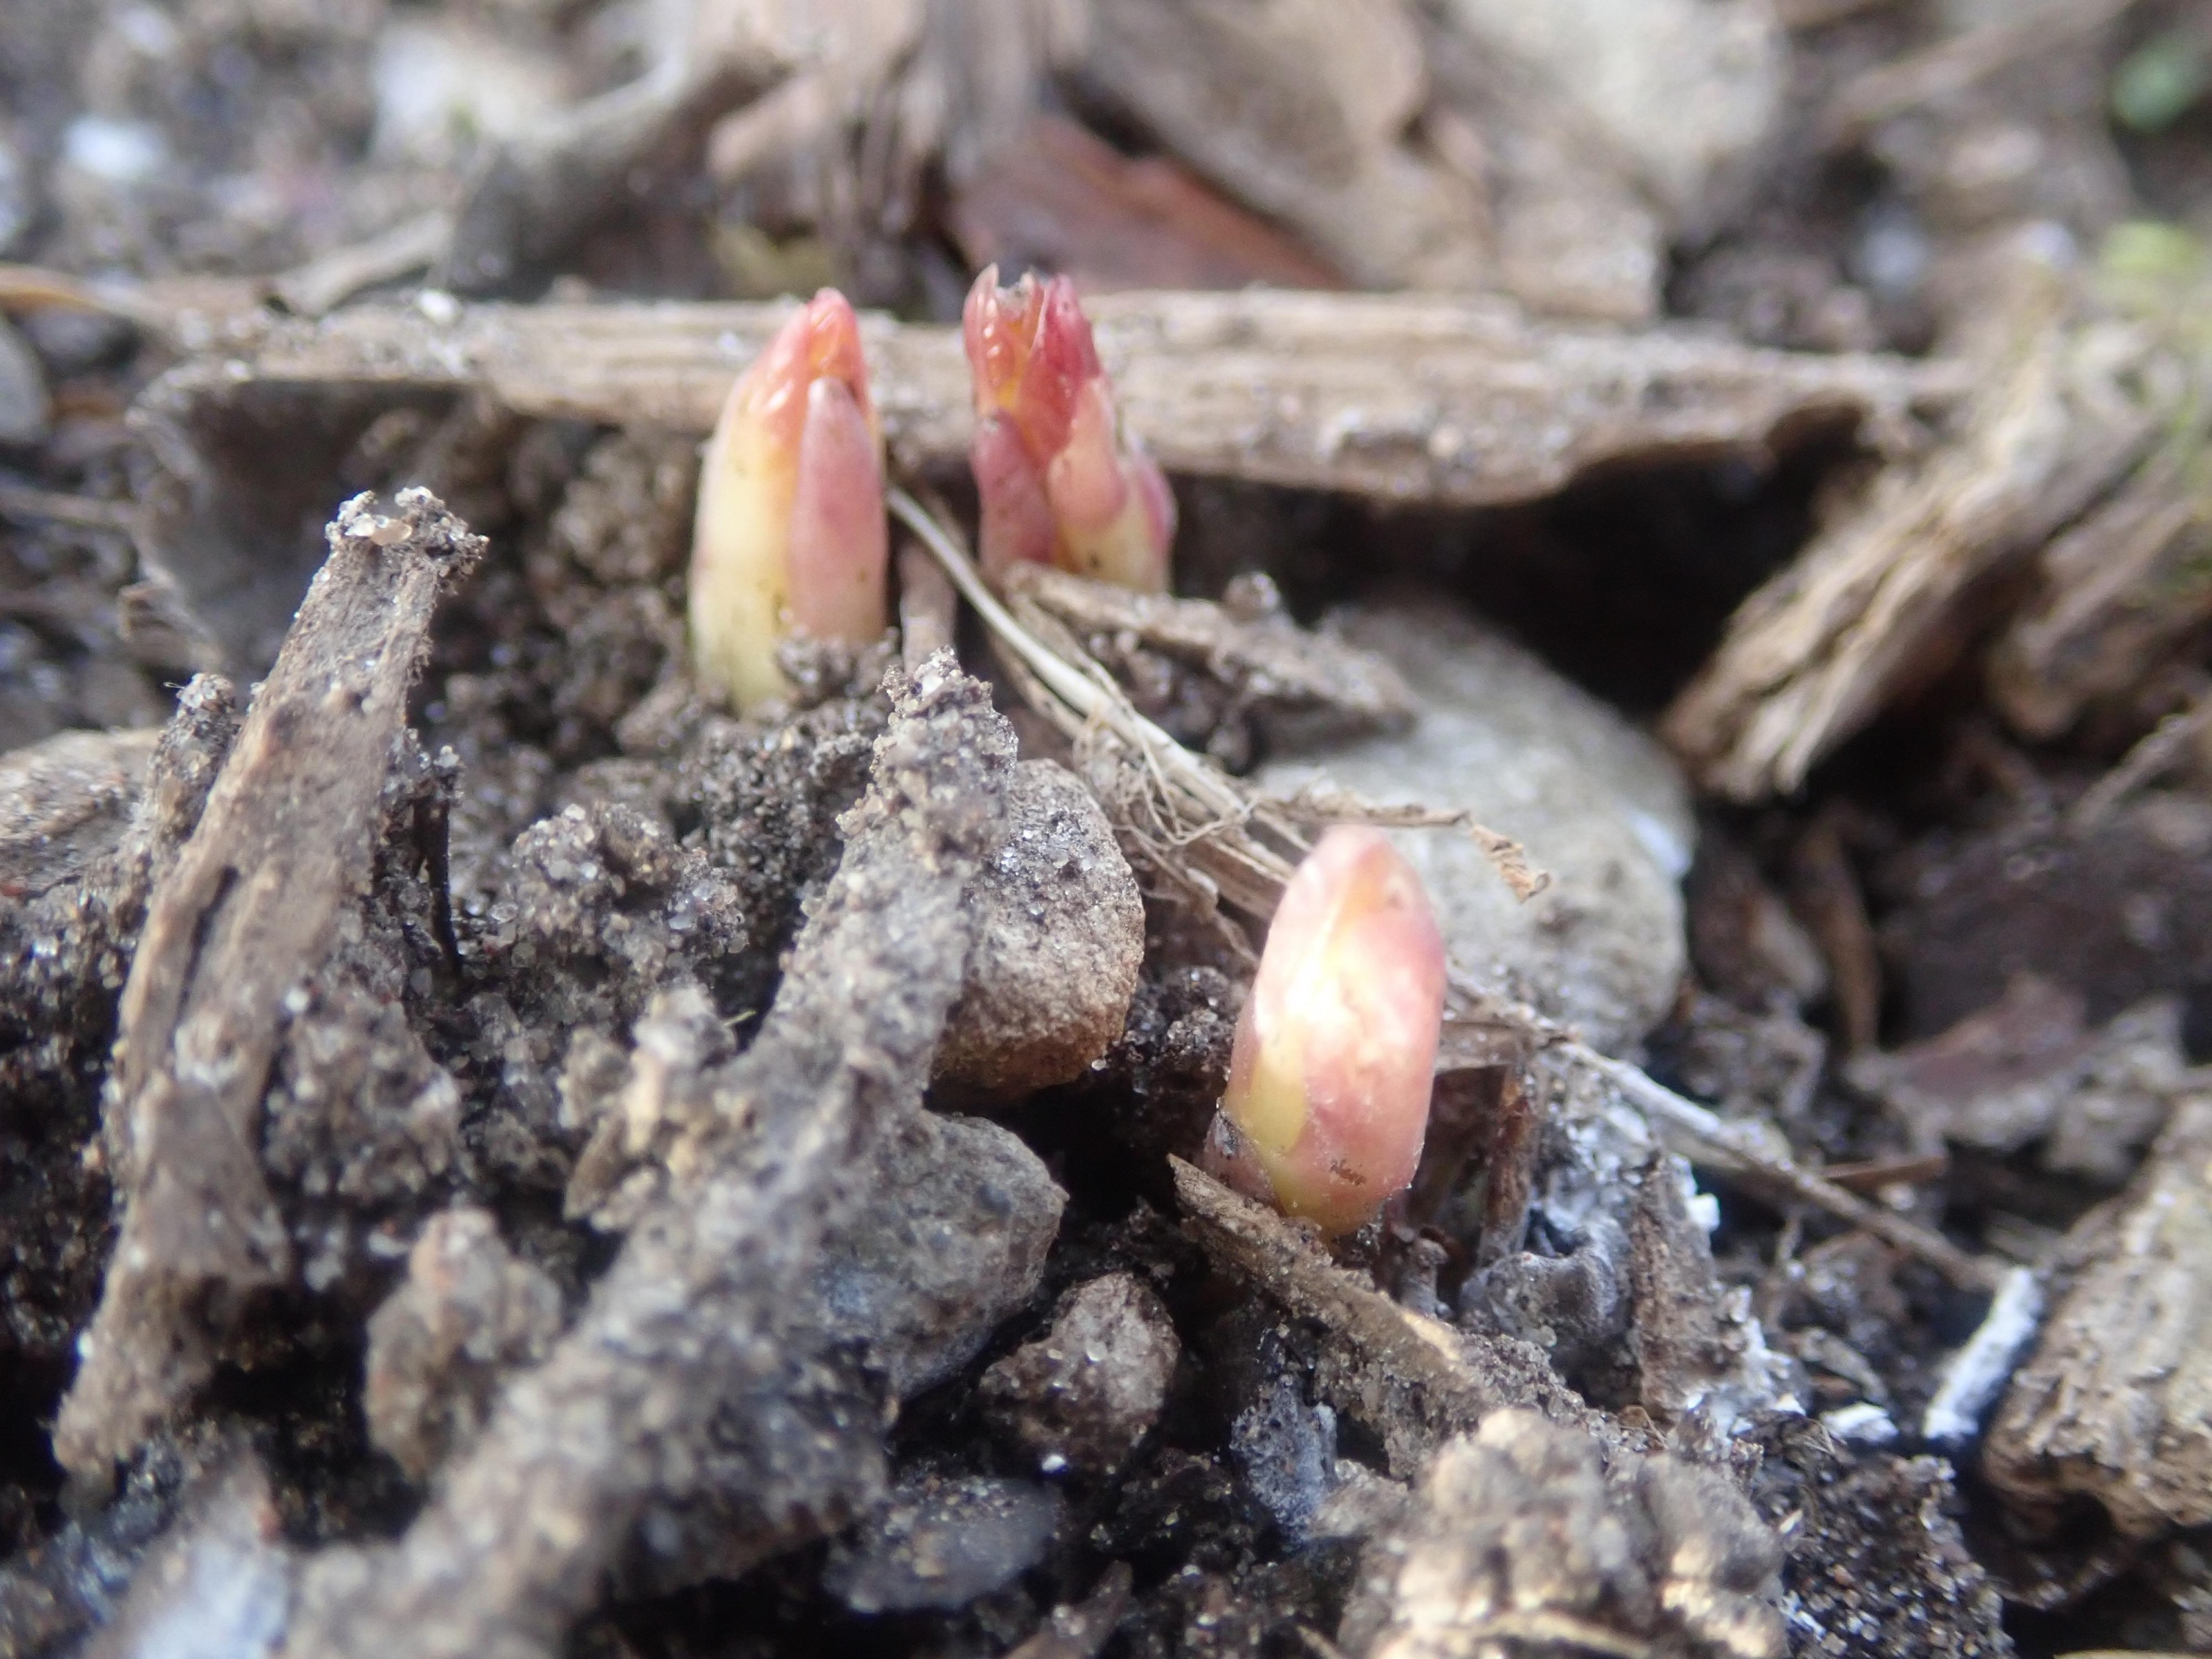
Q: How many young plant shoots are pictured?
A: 3